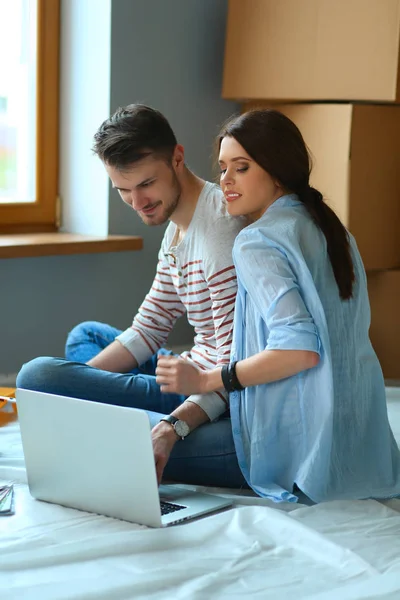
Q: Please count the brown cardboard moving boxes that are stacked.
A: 3